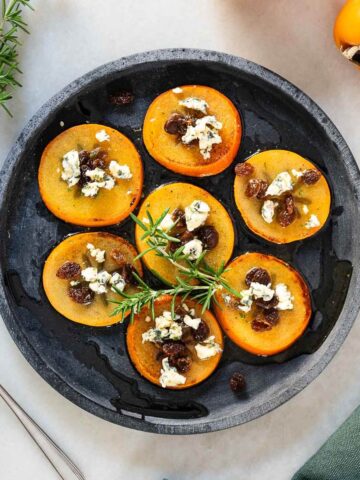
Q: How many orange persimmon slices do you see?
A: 7